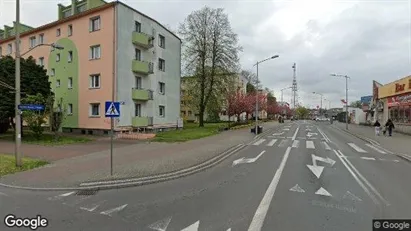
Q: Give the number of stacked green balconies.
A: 4